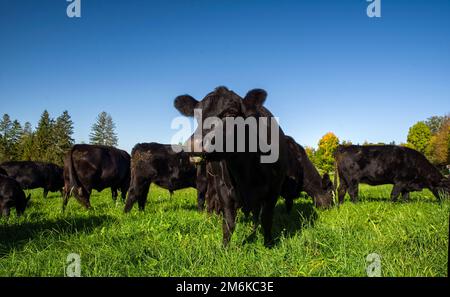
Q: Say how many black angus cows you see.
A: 7